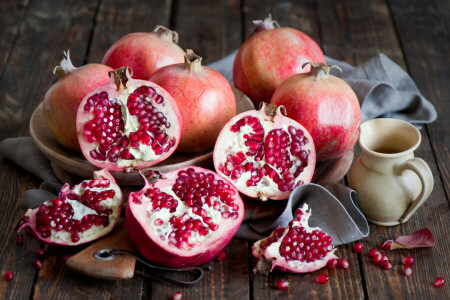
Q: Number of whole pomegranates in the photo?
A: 5